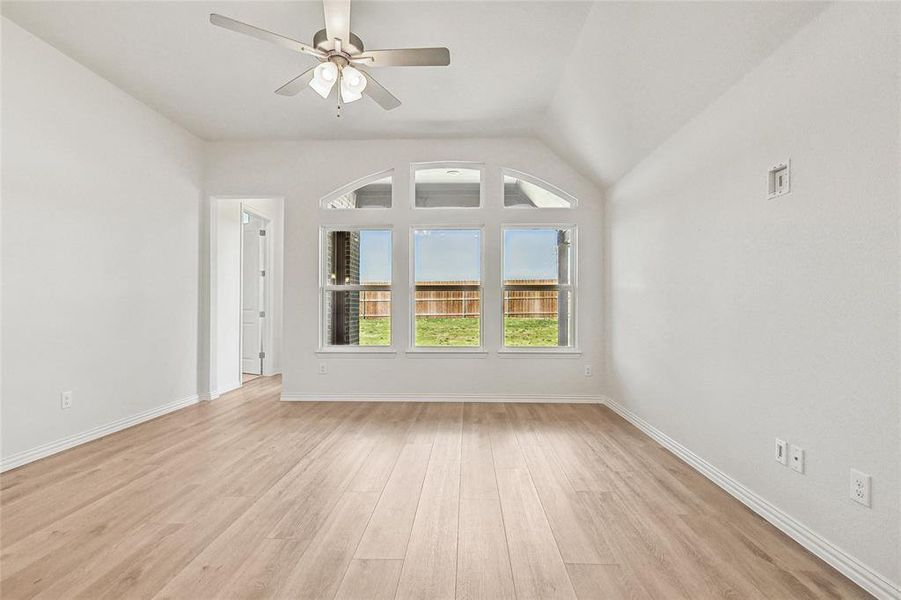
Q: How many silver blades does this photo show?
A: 5